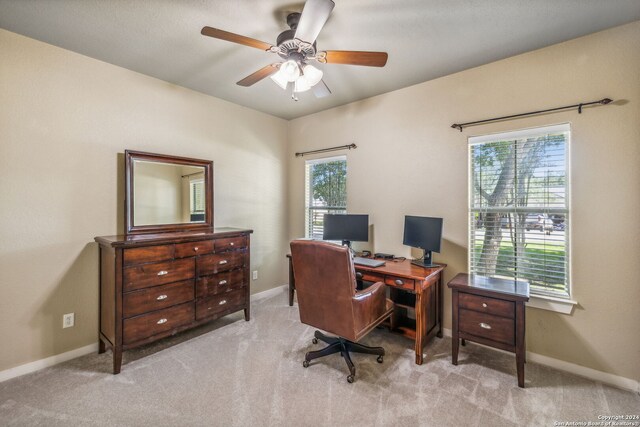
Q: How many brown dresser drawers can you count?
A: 9